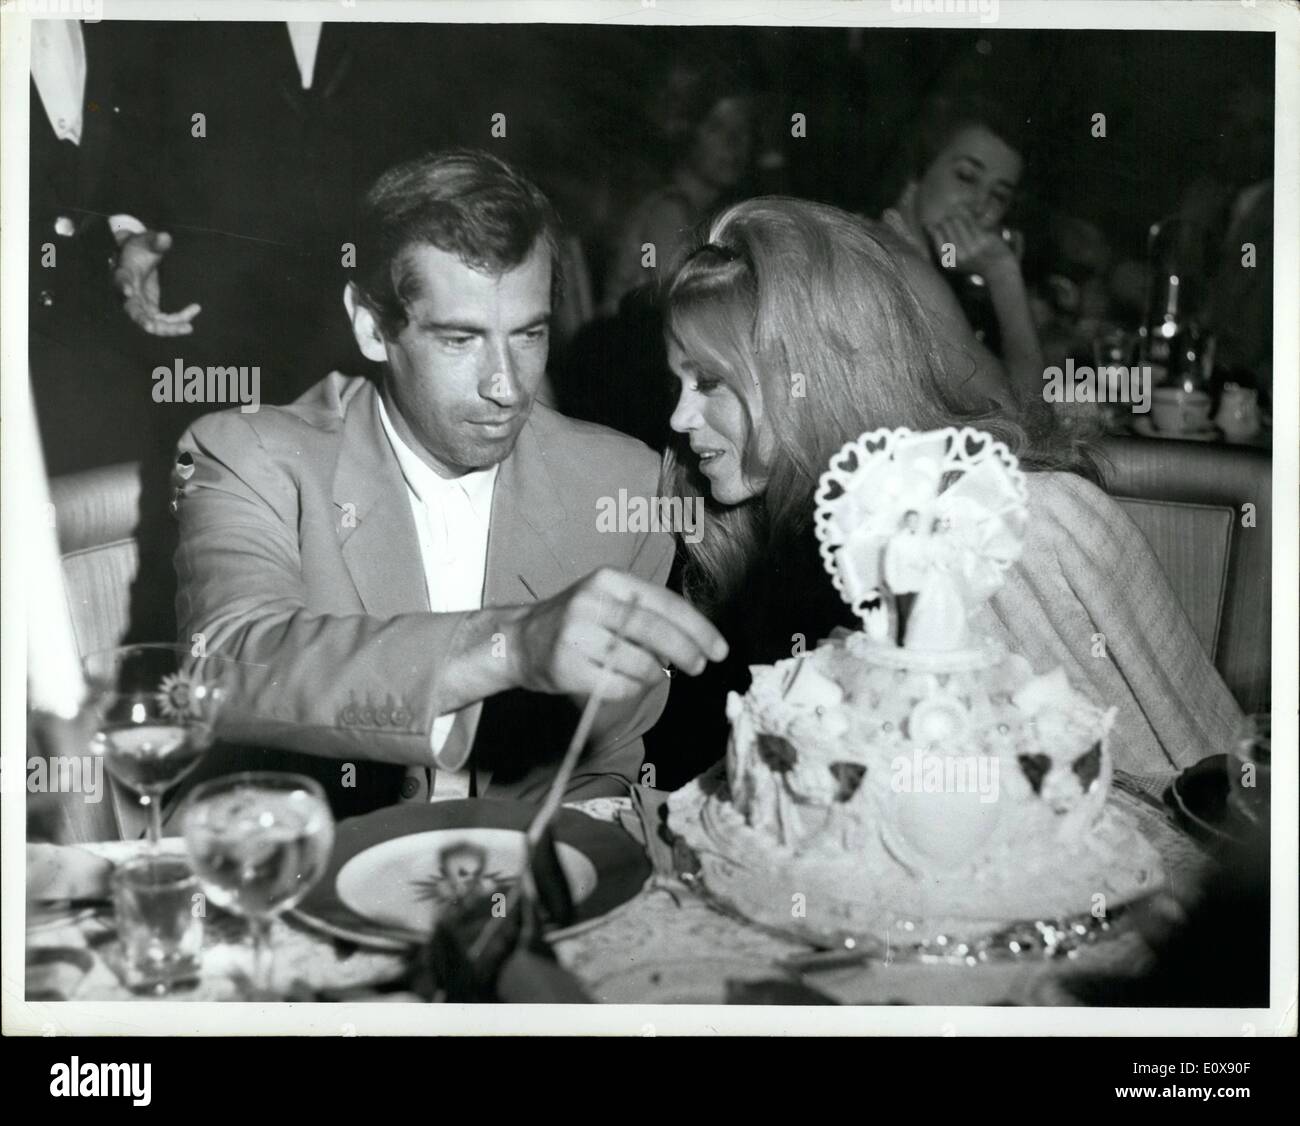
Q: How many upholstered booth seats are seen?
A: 2